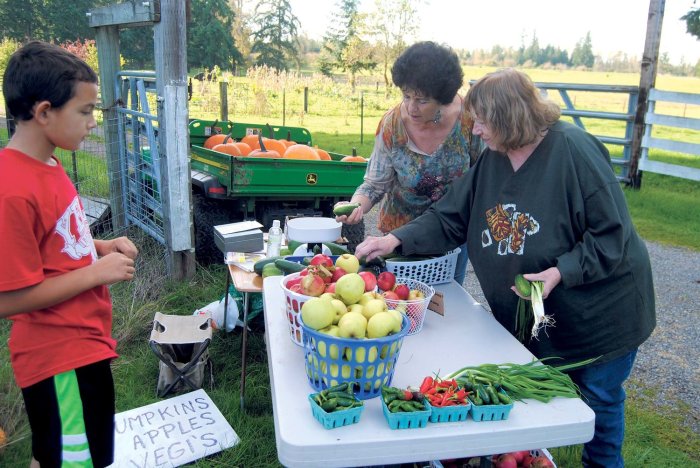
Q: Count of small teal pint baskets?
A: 4